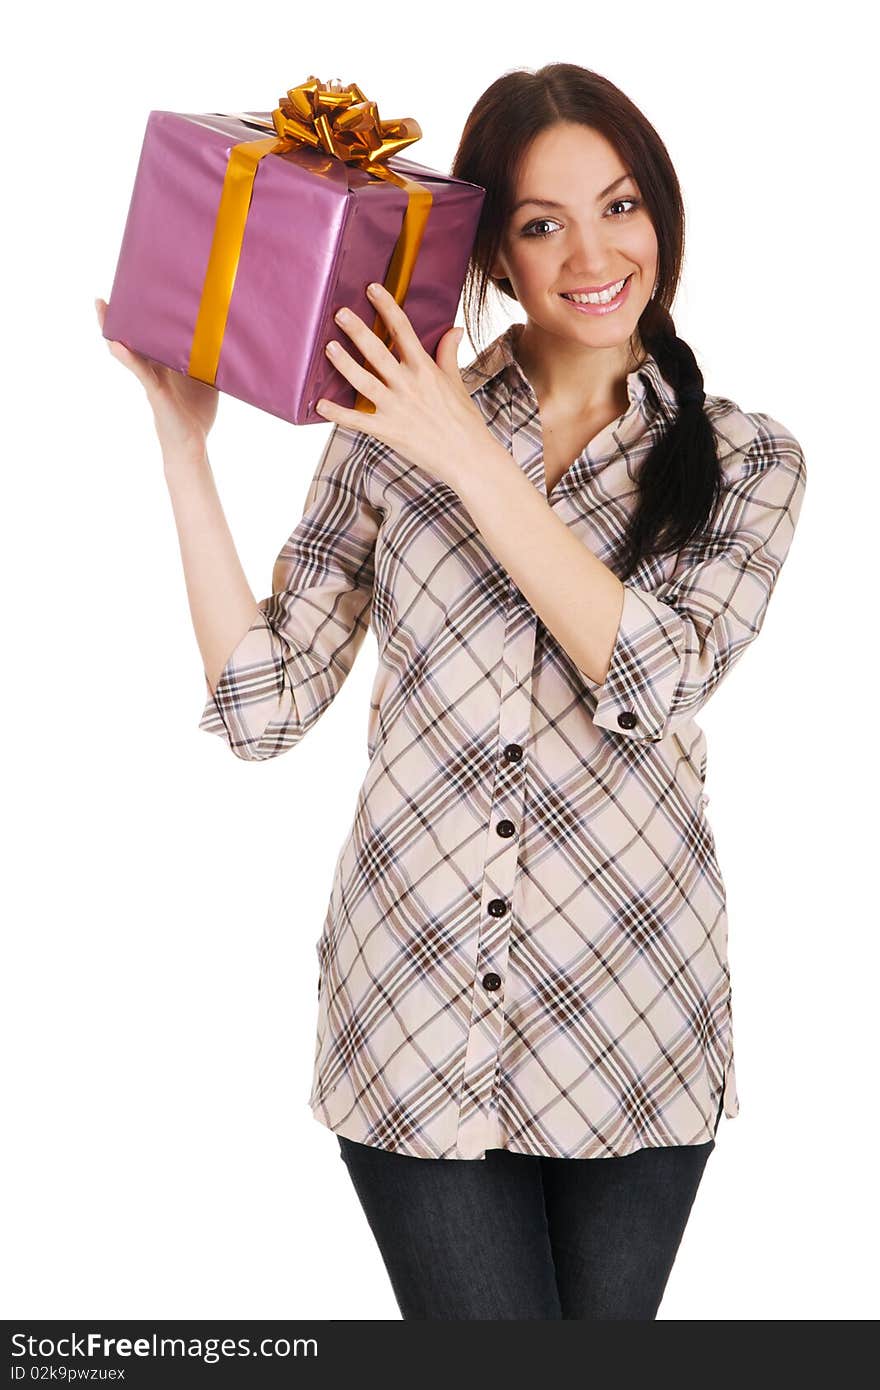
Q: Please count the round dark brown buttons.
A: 5